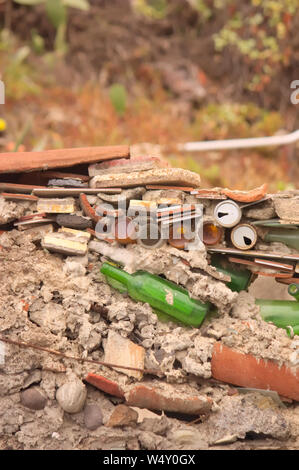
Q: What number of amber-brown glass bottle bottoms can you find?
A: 3